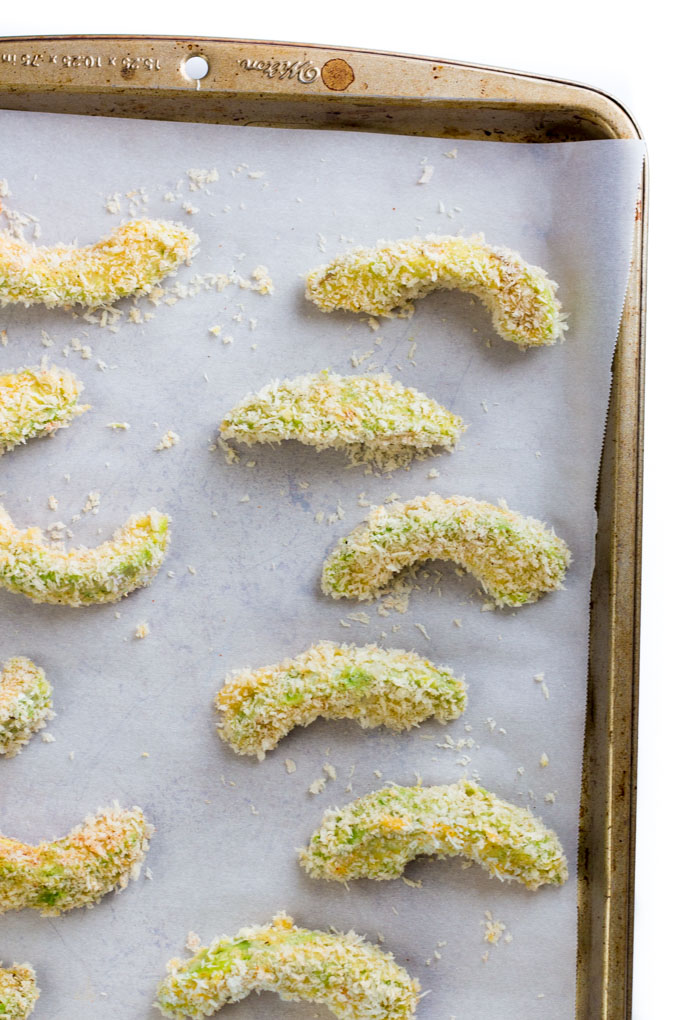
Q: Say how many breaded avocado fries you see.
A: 12